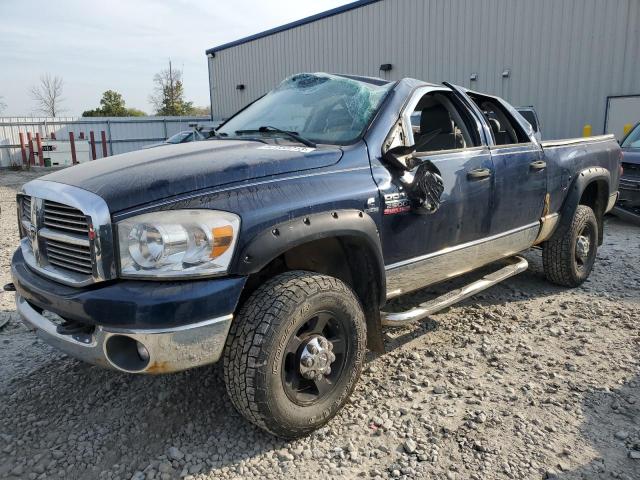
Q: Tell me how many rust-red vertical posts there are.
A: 8